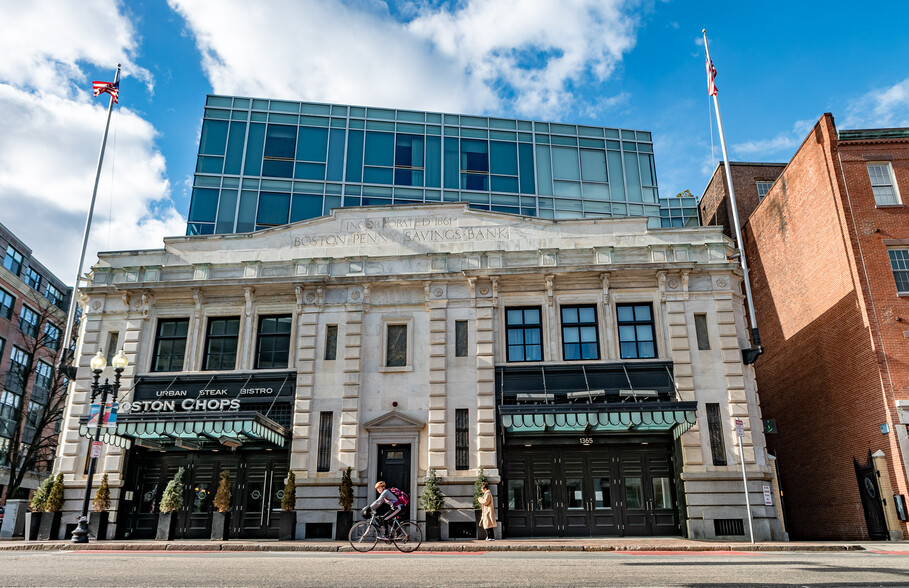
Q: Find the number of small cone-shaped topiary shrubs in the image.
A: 9